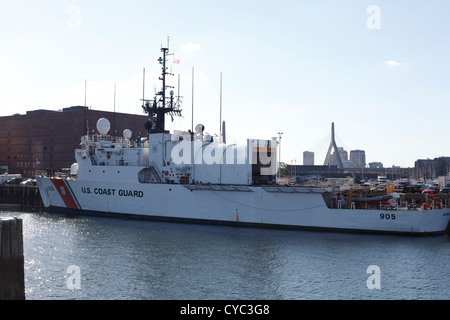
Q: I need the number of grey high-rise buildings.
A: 3